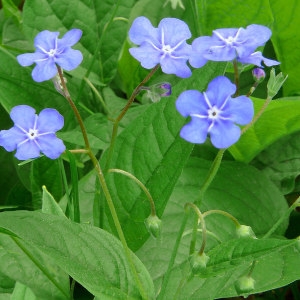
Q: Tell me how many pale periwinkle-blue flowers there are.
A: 5